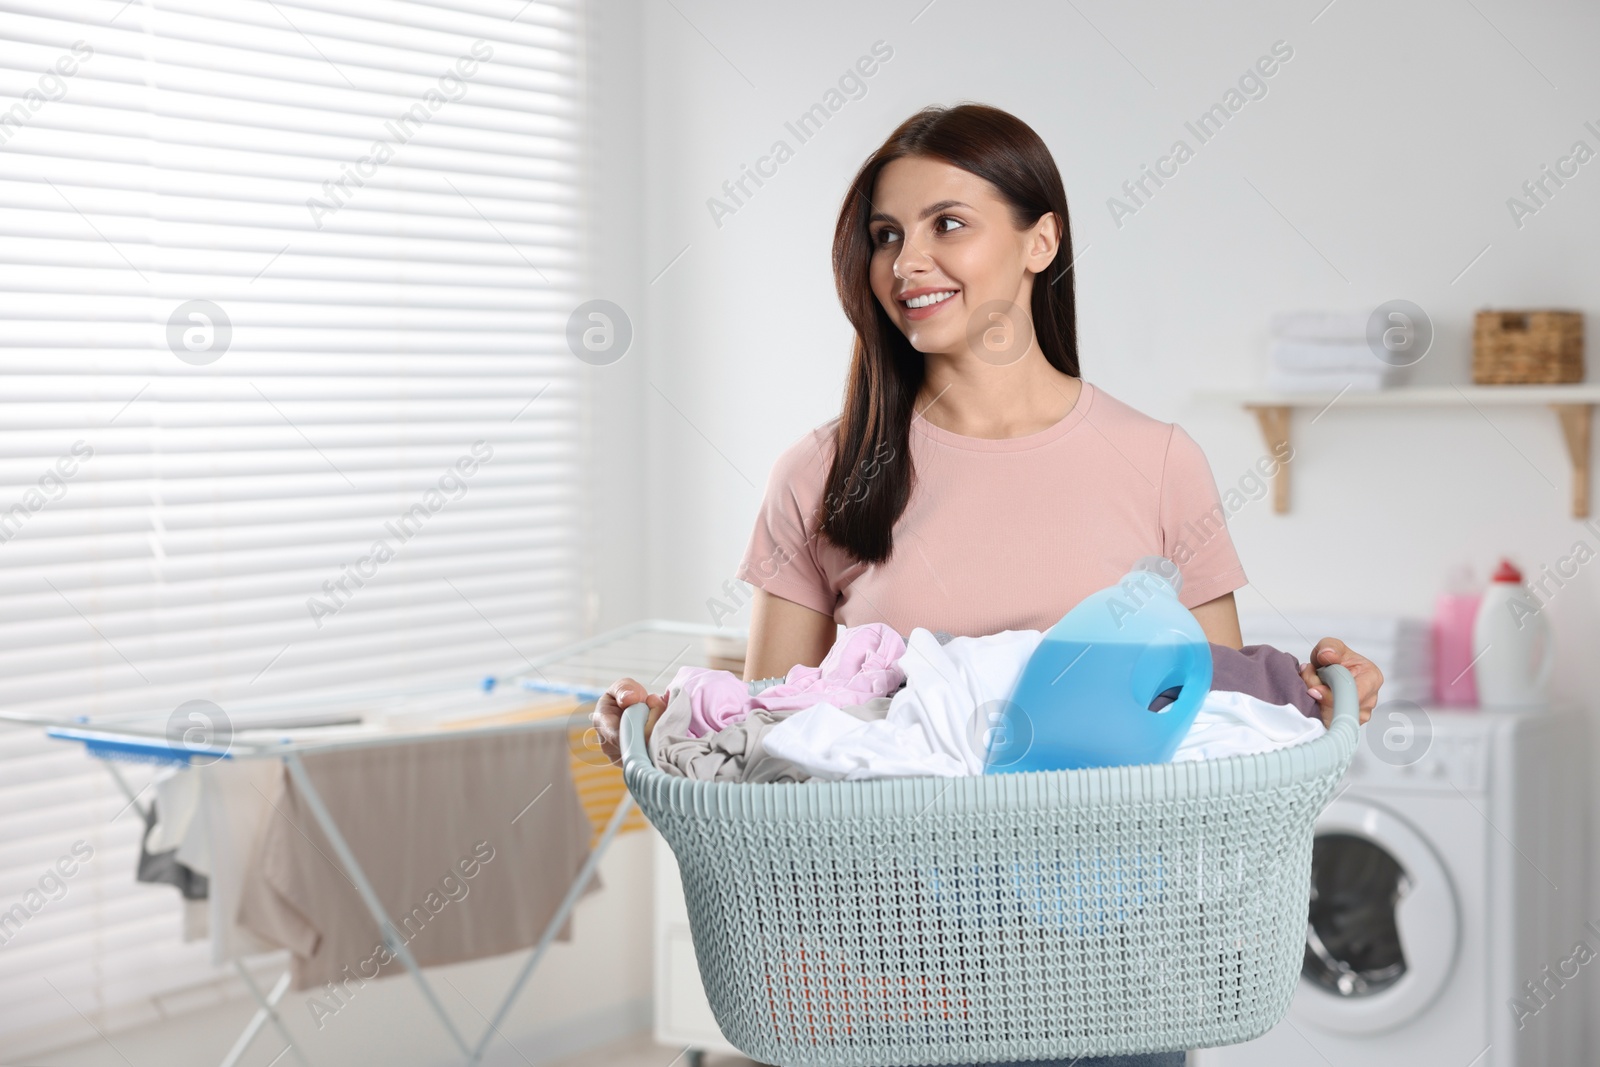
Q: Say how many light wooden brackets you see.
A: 2